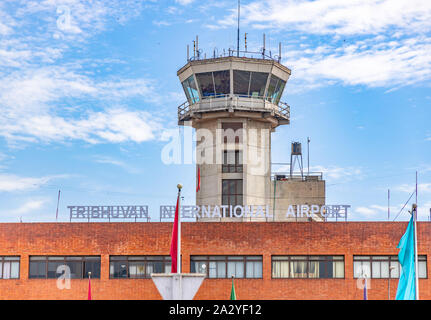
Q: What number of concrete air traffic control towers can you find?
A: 1